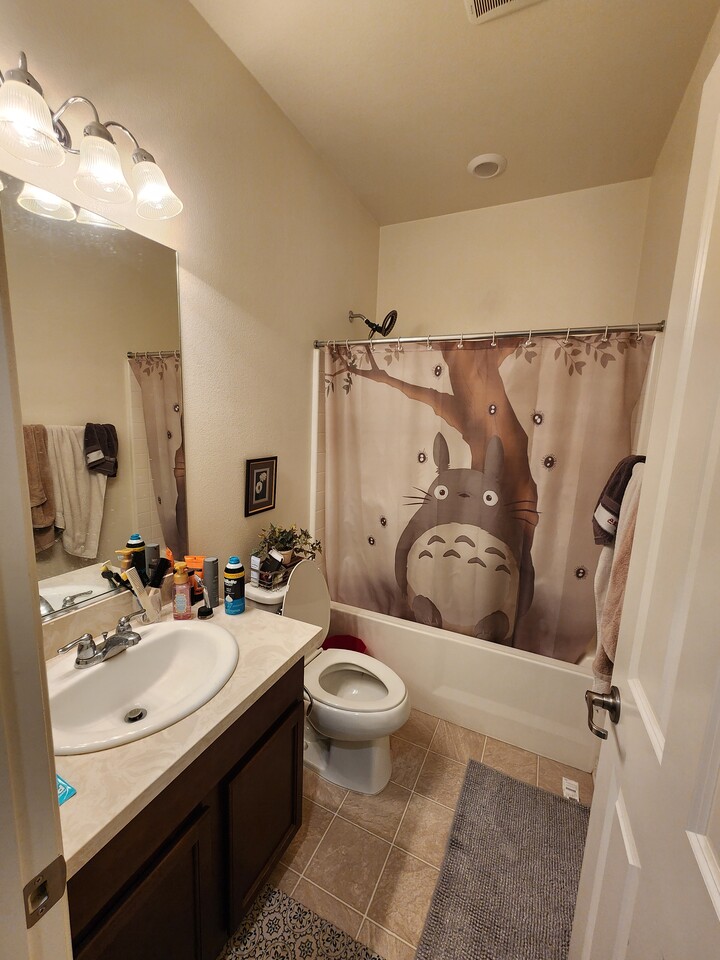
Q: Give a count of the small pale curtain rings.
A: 12